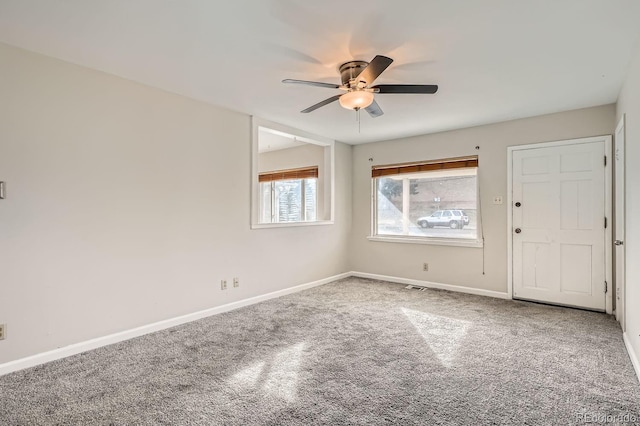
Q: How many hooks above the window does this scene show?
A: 2